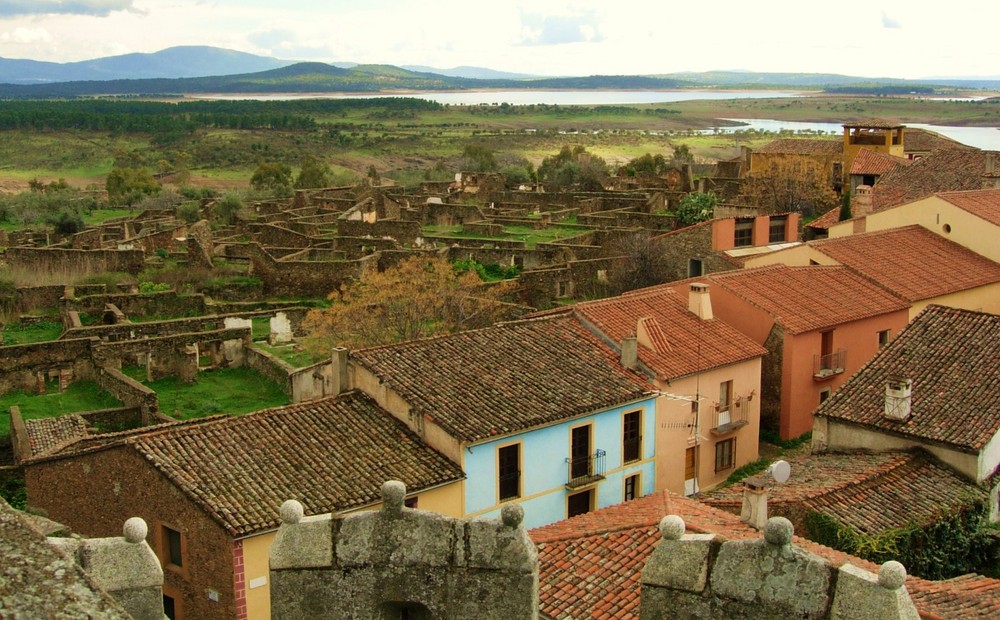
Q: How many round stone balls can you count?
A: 7